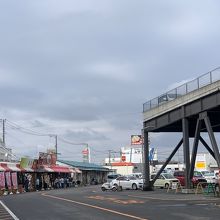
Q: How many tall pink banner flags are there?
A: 3